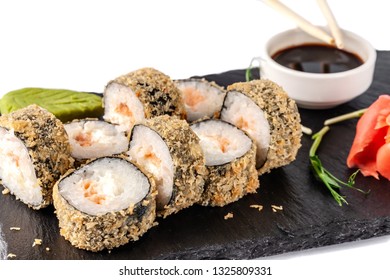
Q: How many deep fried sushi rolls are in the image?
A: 8